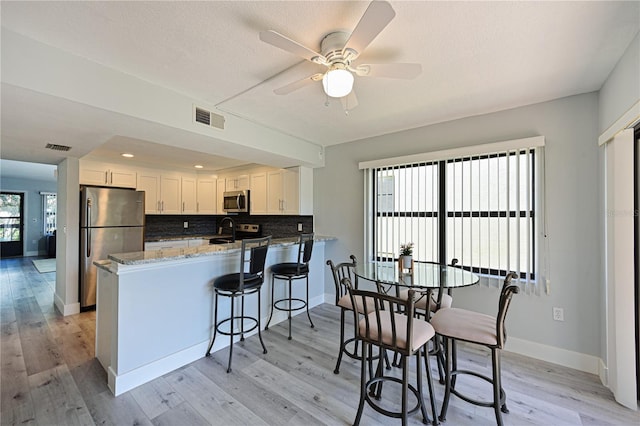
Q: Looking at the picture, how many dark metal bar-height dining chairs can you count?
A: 4